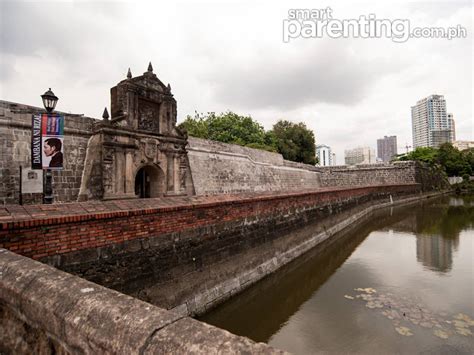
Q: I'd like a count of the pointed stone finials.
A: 4